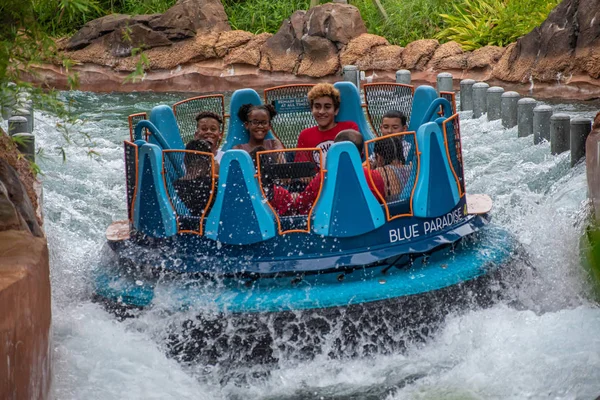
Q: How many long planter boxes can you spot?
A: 0